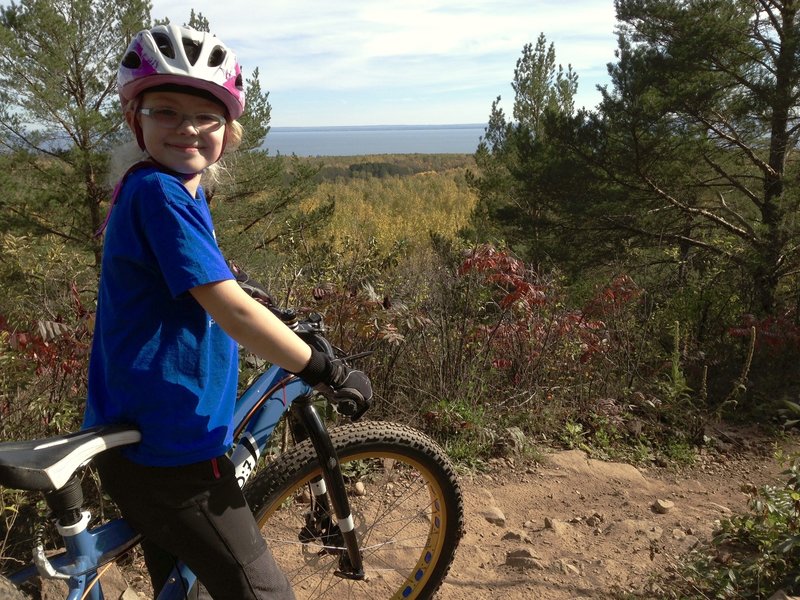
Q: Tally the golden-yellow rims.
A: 1